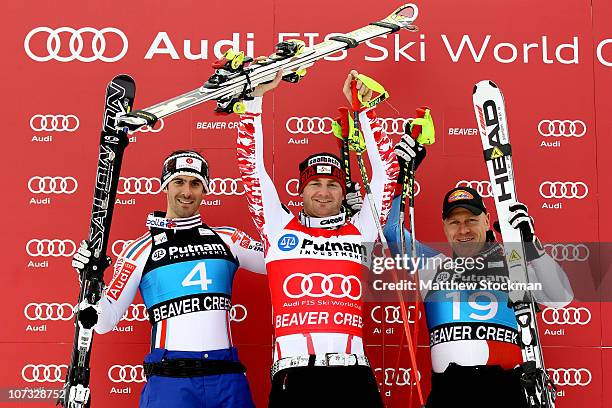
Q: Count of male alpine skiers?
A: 3